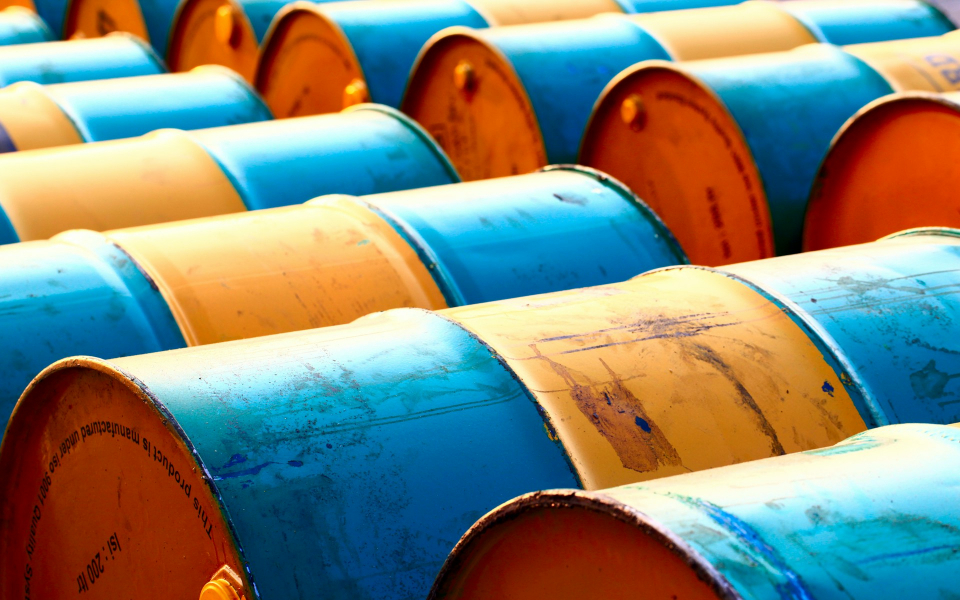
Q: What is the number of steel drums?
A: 14